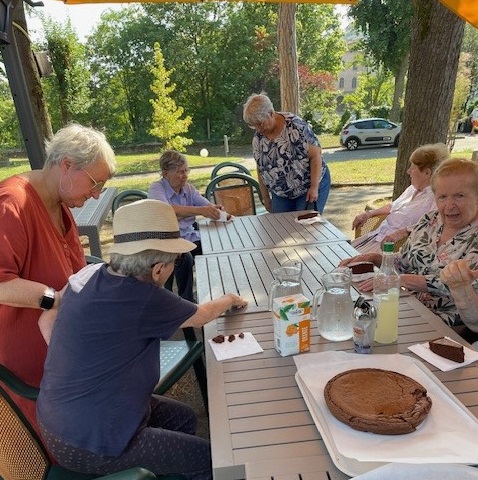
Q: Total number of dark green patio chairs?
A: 5